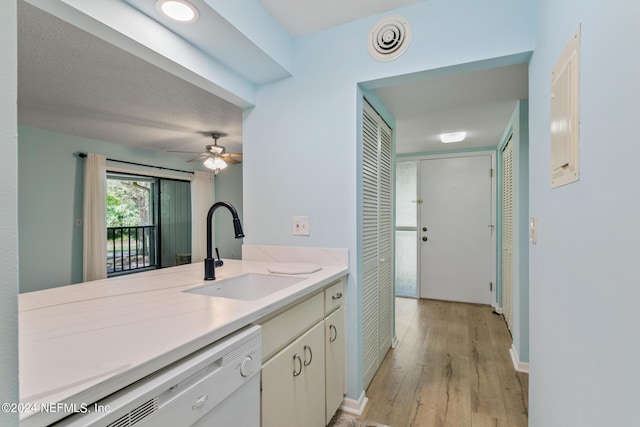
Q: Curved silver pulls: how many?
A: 4